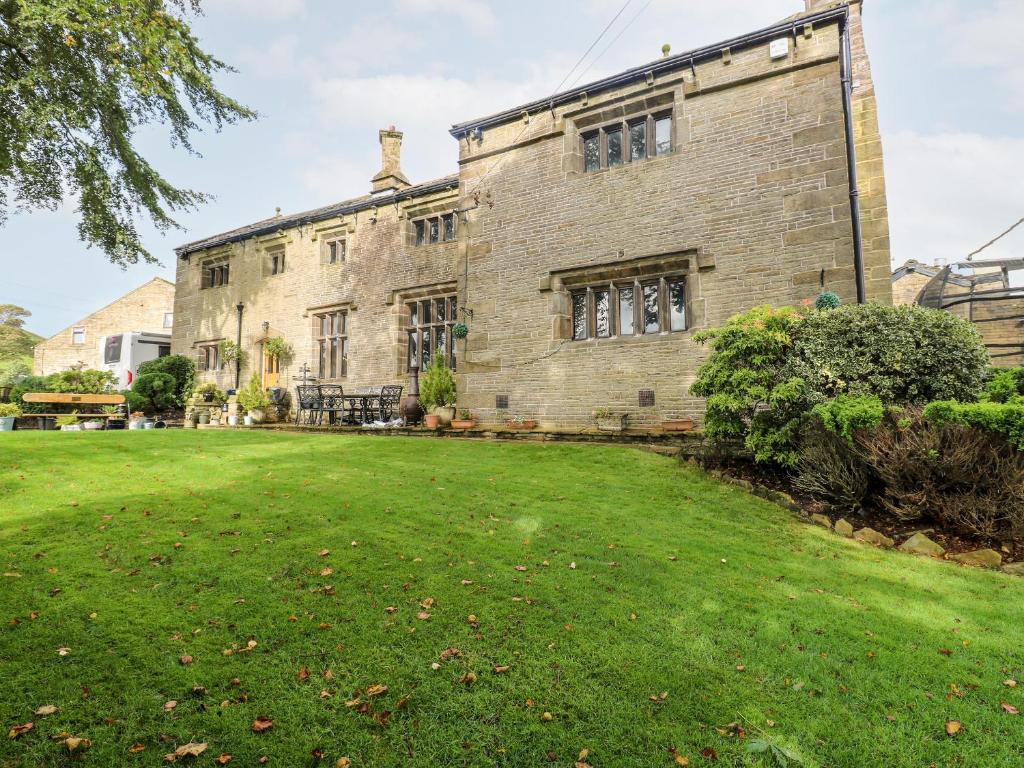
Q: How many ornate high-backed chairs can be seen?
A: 3